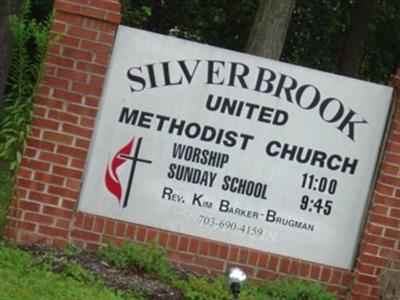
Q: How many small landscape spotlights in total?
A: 1